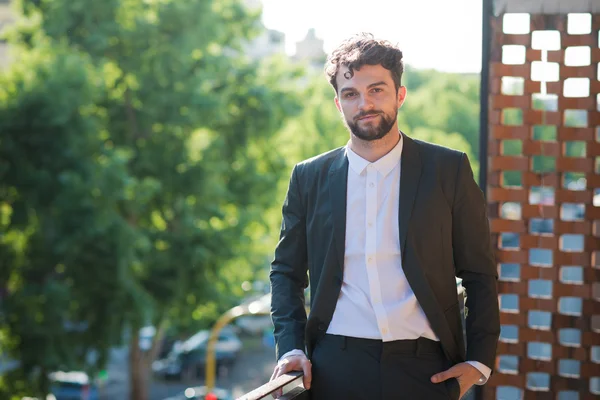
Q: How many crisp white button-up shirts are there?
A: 1